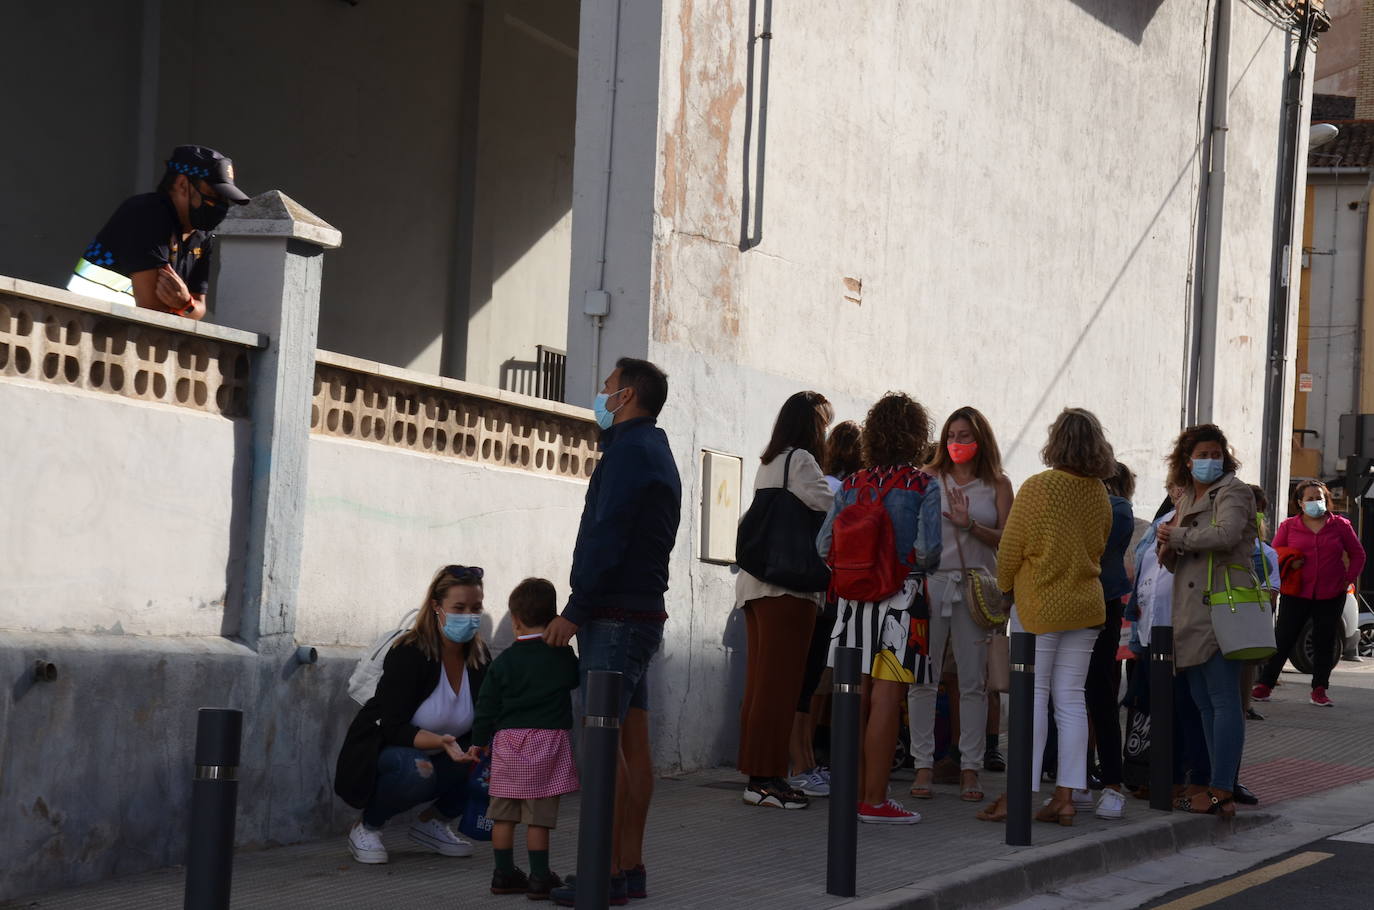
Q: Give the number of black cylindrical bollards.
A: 5